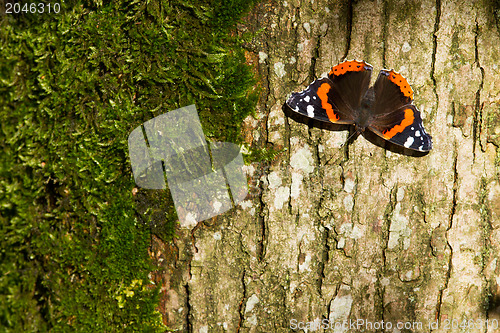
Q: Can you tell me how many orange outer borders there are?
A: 2